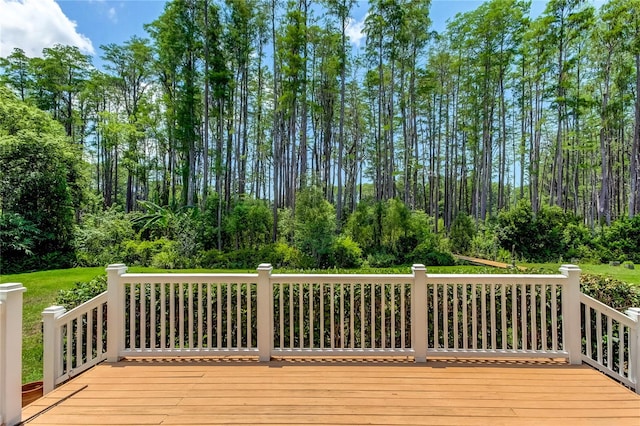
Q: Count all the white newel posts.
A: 7